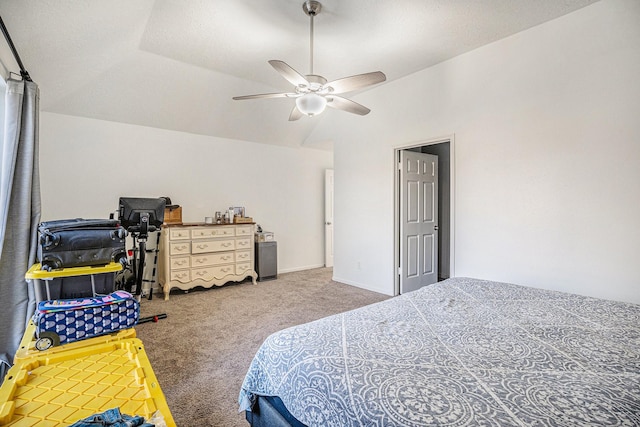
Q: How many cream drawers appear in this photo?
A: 12